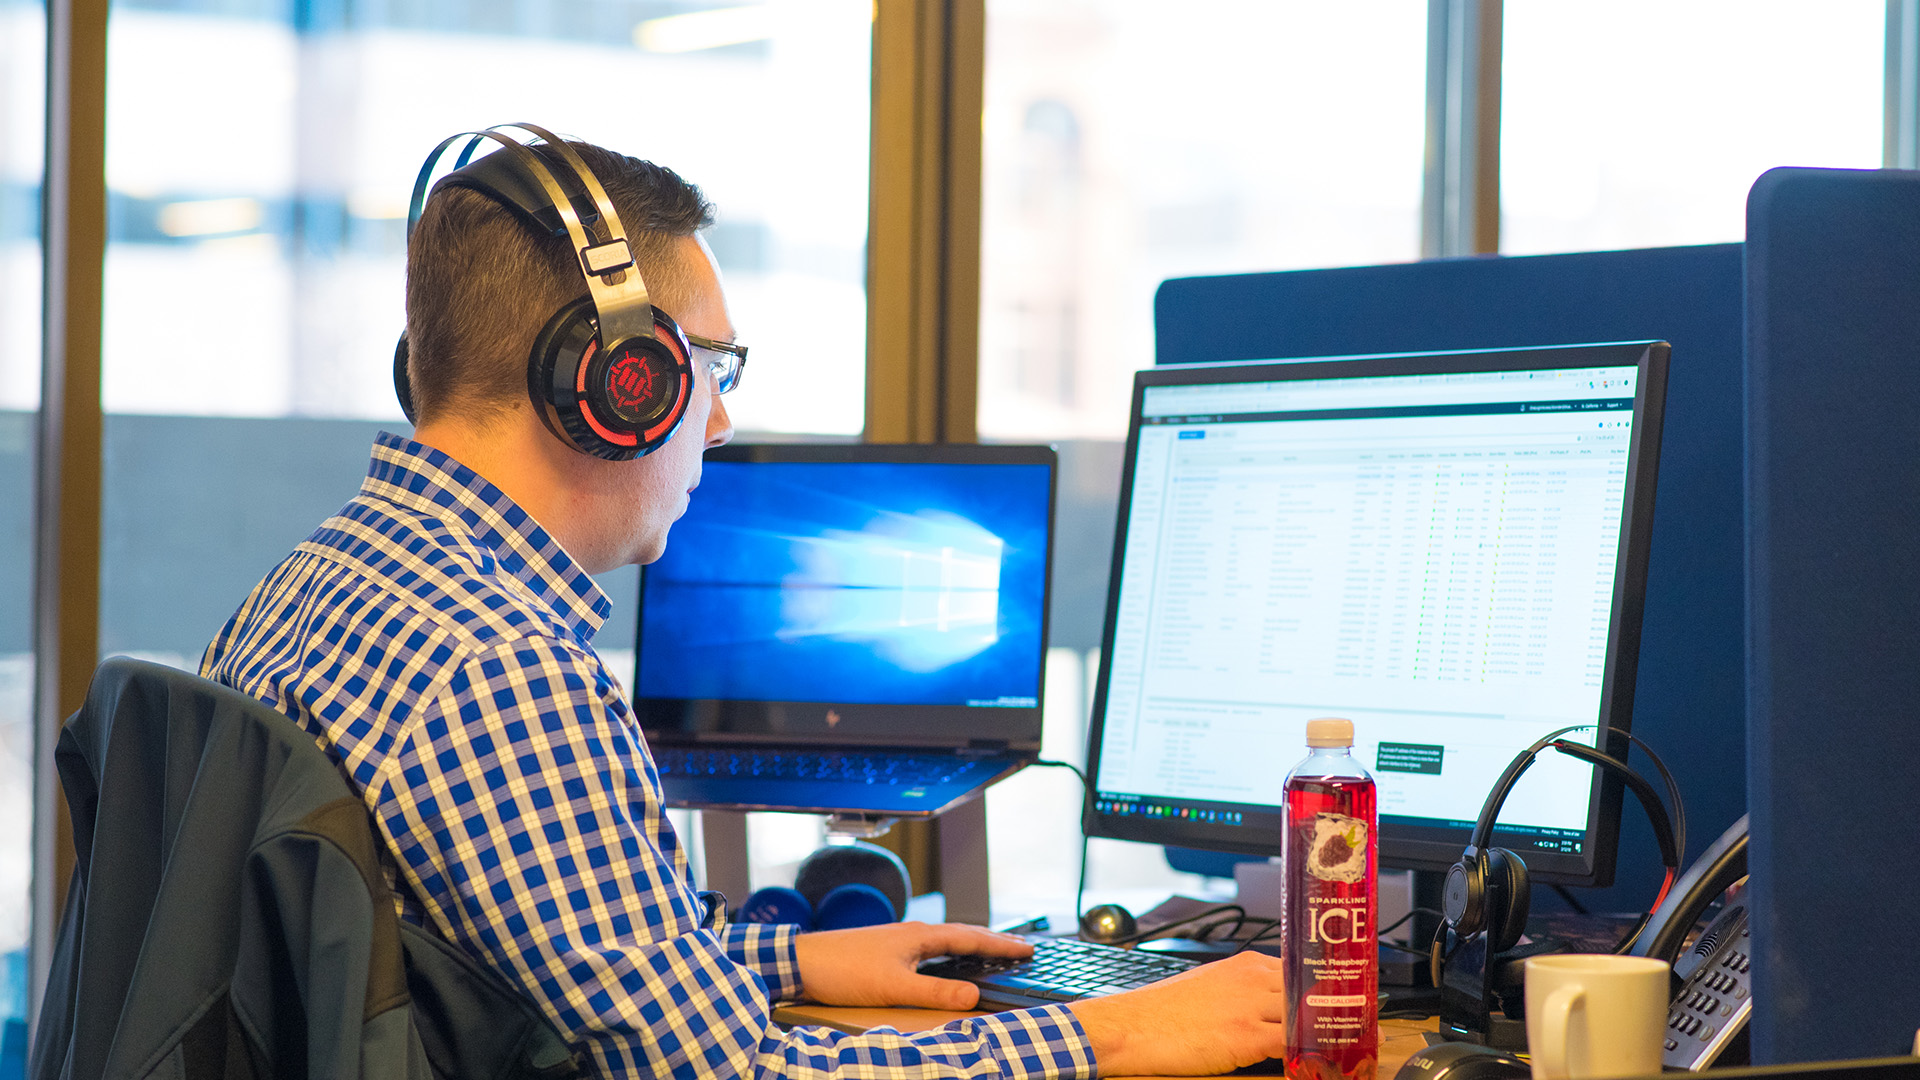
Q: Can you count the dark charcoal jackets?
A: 1